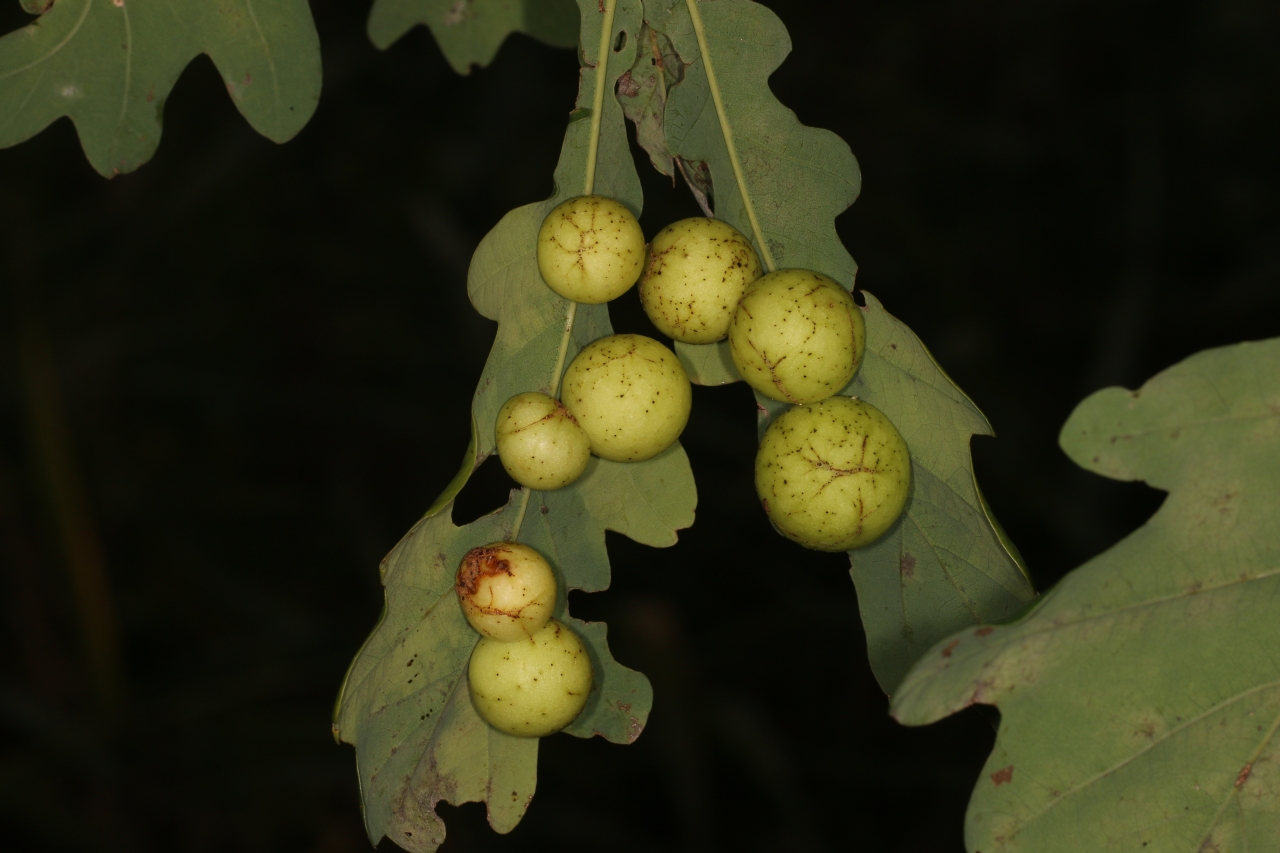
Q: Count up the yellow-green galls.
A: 8